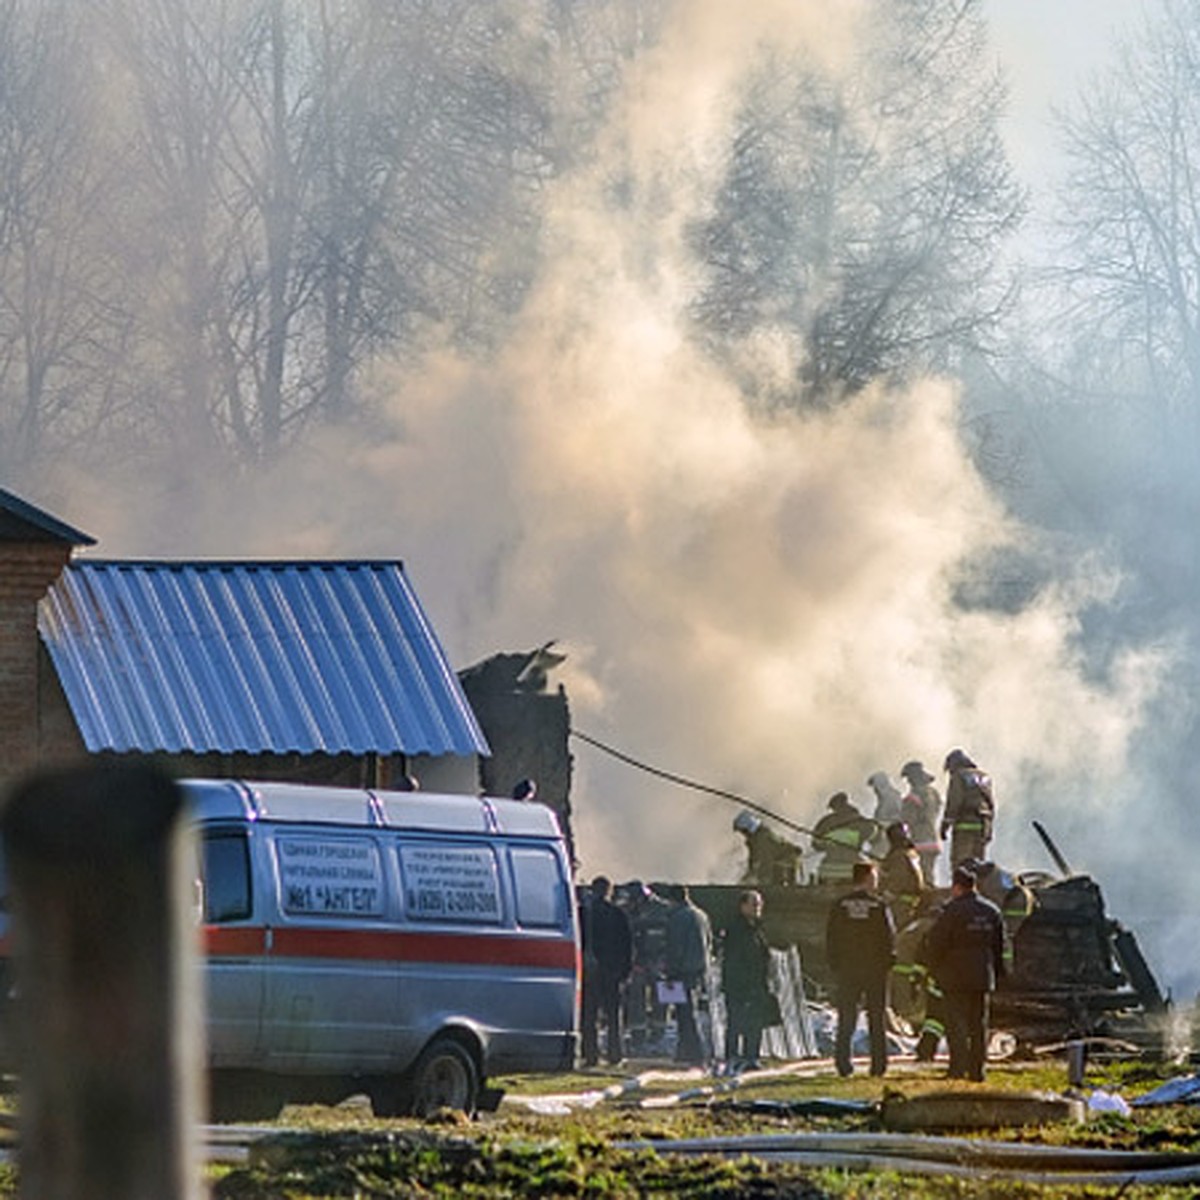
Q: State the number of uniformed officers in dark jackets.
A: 2